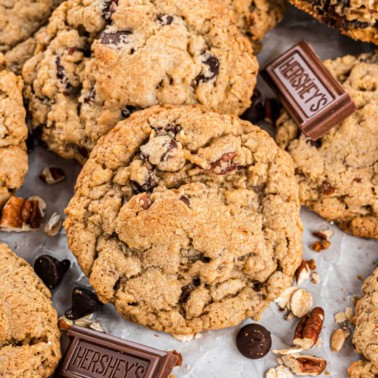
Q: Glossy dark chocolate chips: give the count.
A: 3